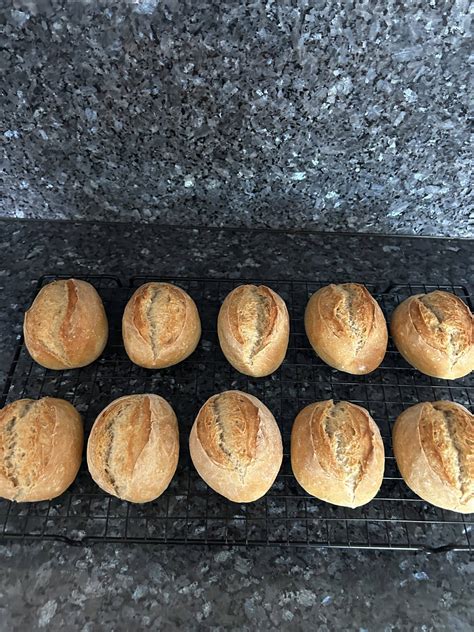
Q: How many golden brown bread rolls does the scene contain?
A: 10